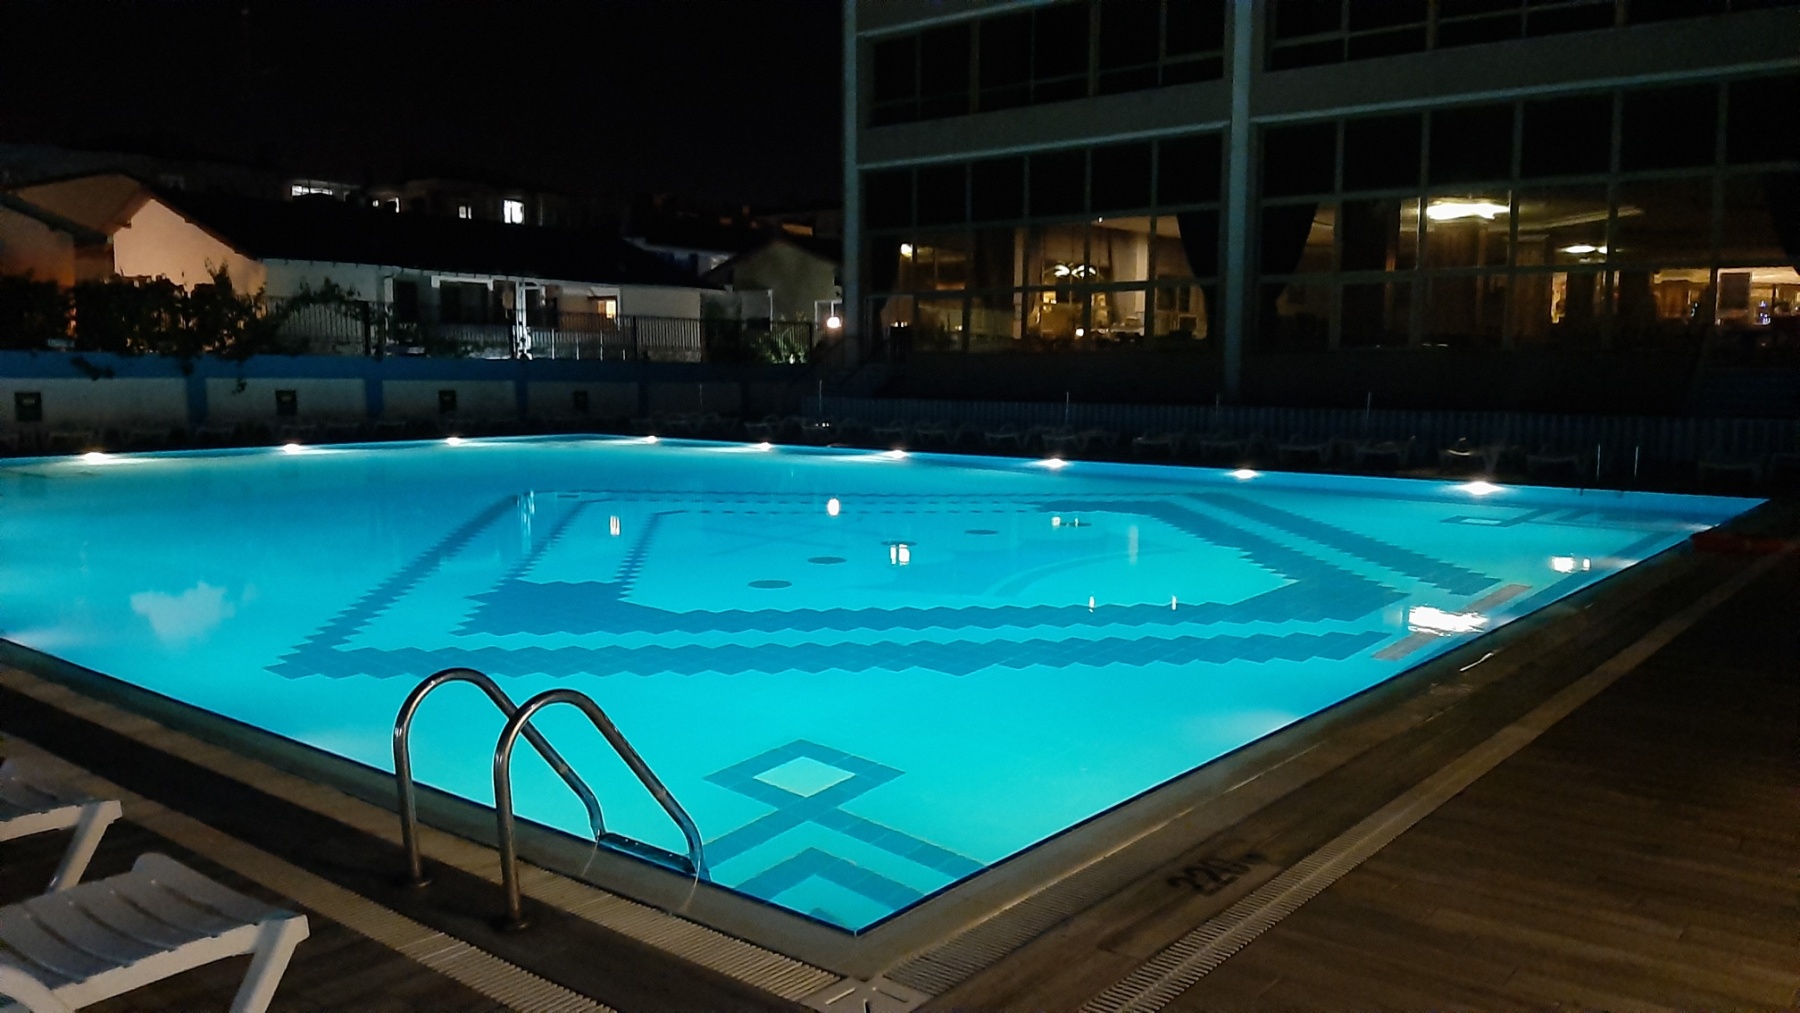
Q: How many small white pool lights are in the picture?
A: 9